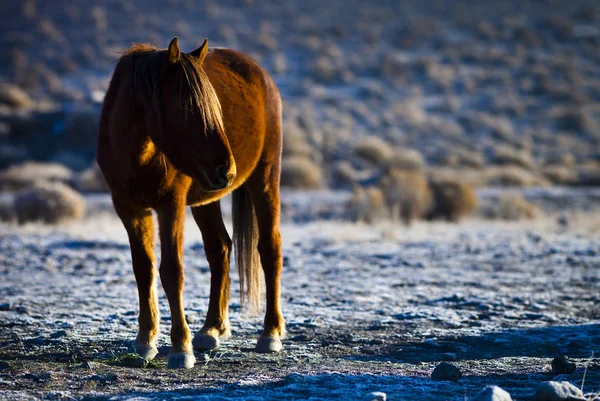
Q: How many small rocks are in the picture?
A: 5